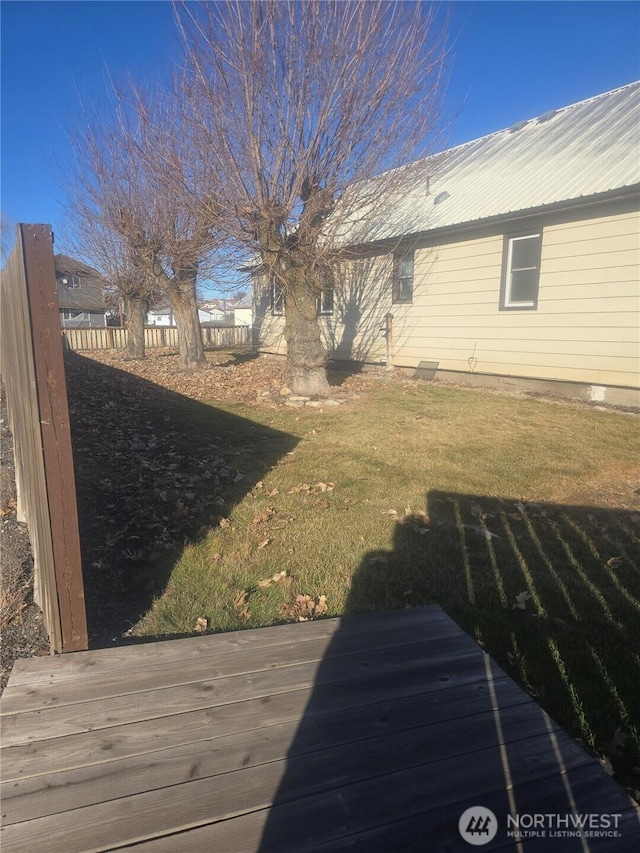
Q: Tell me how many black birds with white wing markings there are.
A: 0